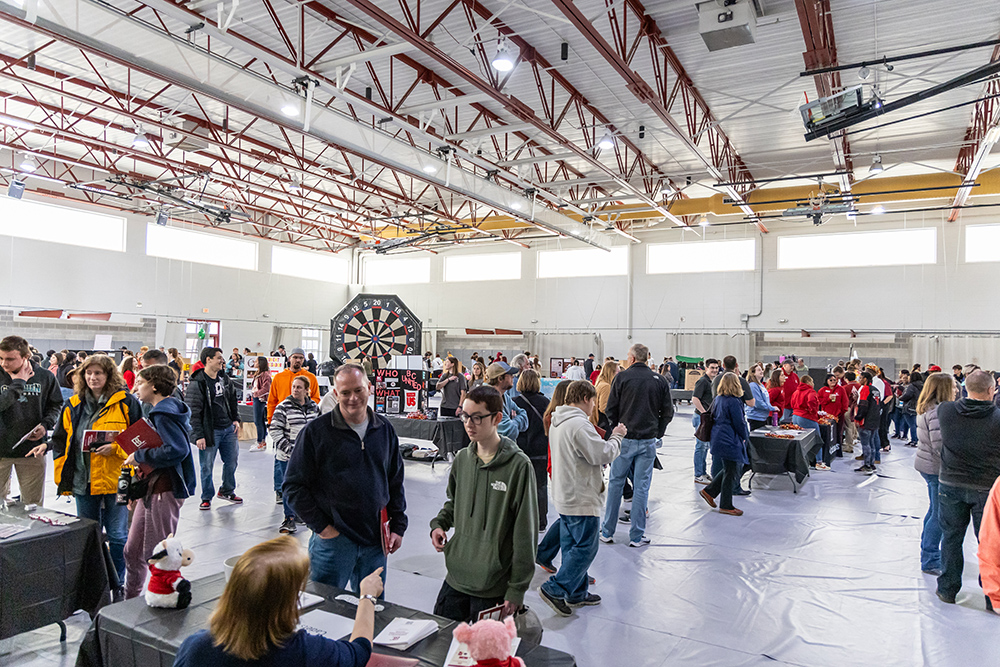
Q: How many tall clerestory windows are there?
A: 9